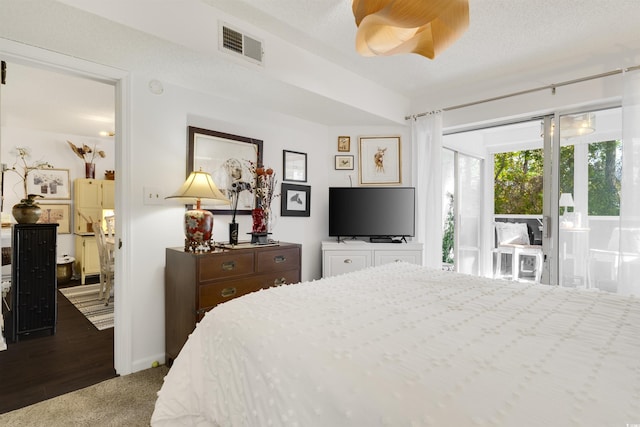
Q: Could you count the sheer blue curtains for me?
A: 0